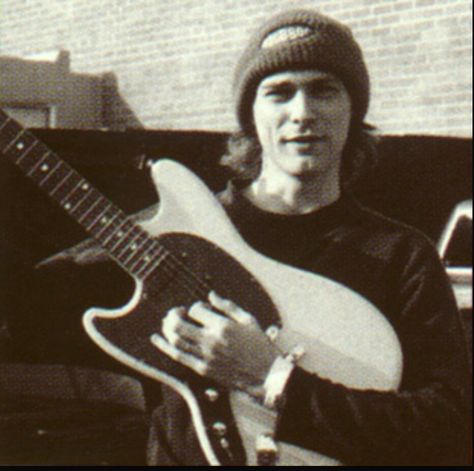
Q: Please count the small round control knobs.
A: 2